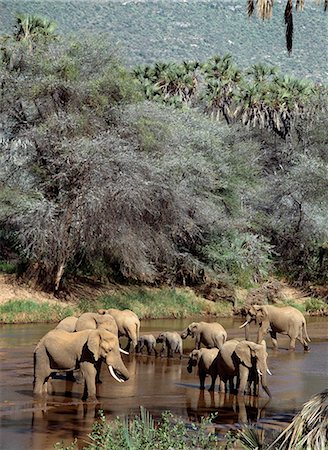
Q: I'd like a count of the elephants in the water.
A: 10